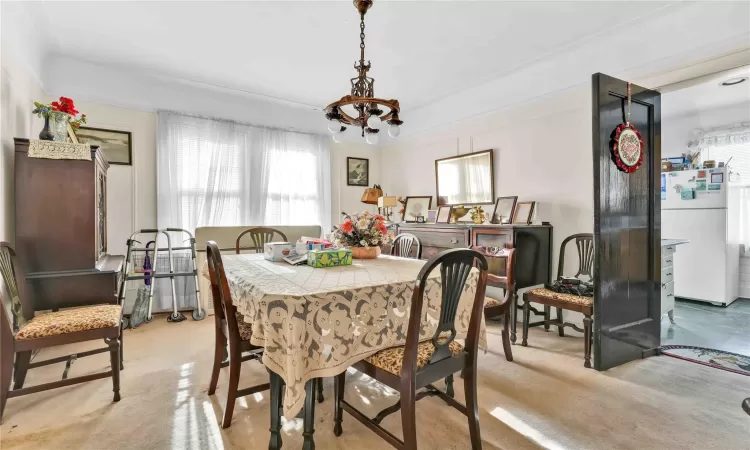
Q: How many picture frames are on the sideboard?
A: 5